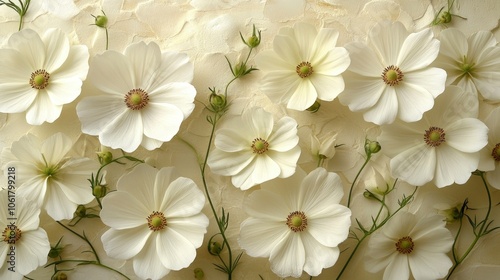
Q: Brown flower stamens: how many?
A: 11